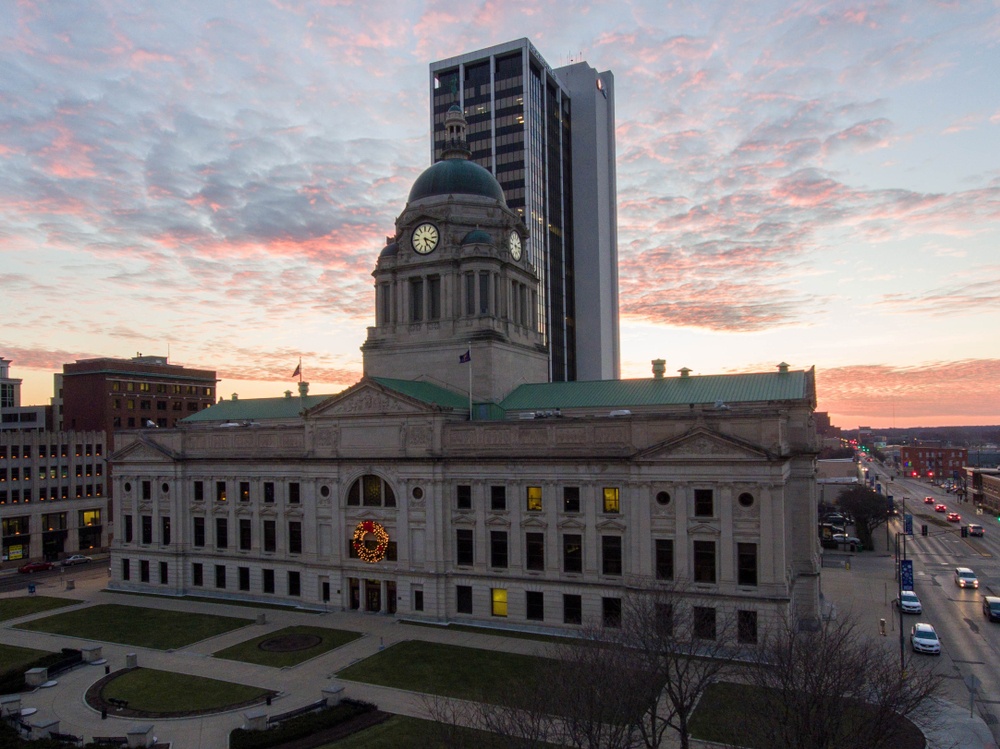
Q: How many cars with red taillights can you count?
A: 4